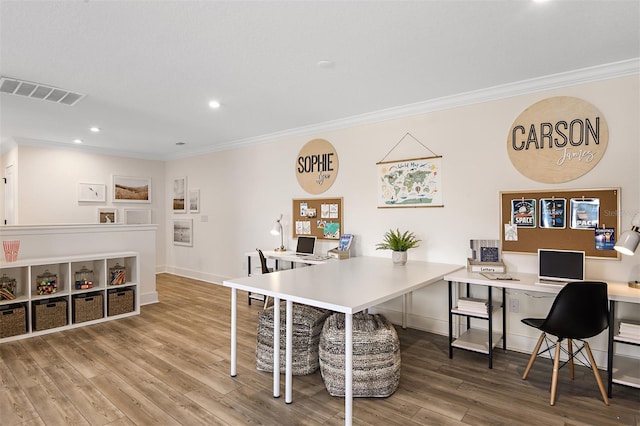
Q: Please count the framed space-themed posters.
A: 3